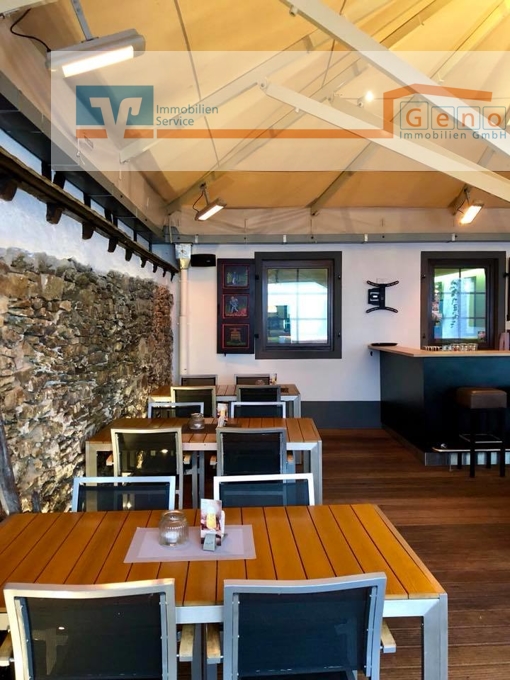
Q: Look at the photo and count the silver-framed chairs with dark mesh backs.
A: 12